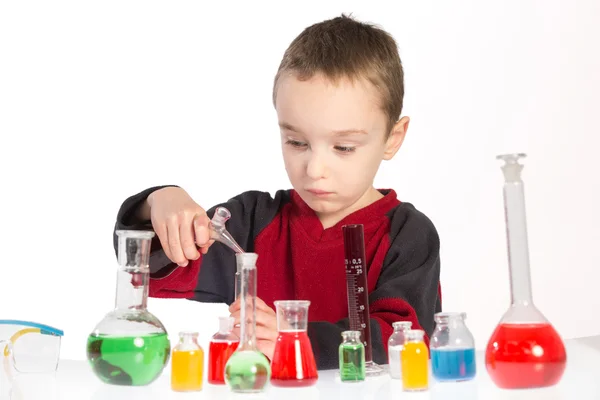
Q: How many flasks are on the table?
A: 4